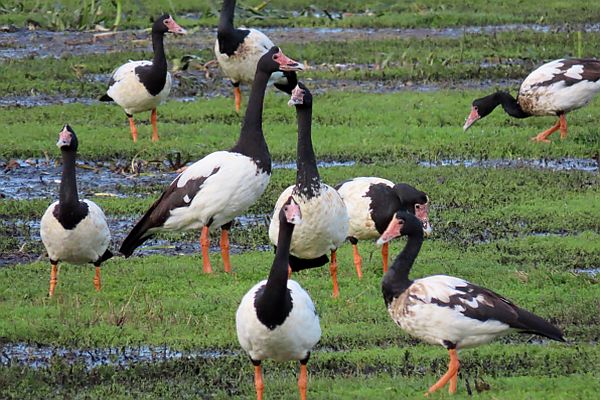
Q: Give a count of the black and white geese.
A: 9